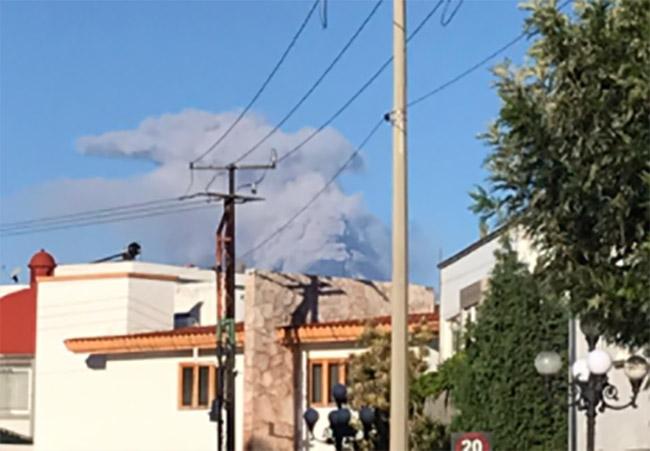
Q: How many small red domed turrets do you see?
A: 1